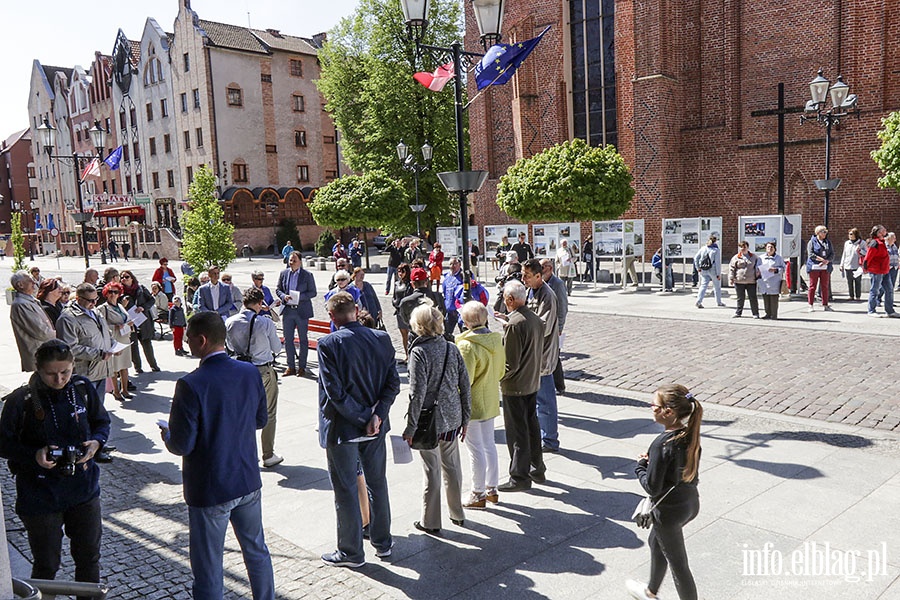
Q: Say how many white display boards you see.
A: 6